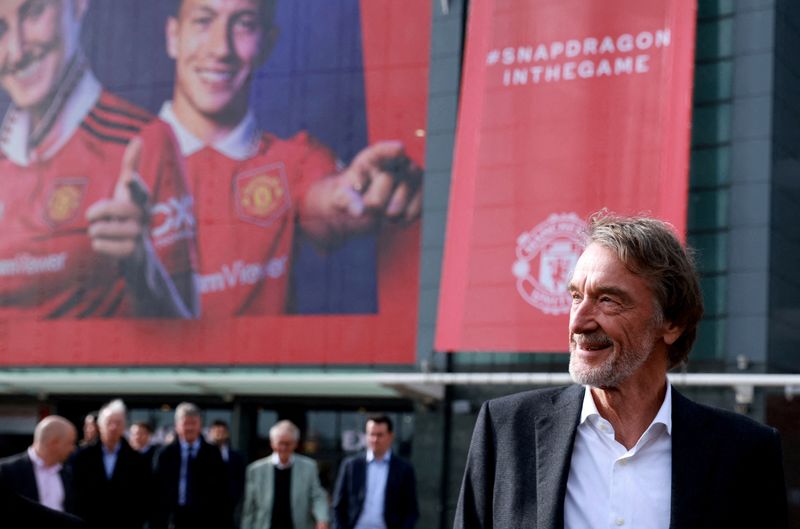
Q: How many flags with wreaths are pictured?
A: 0